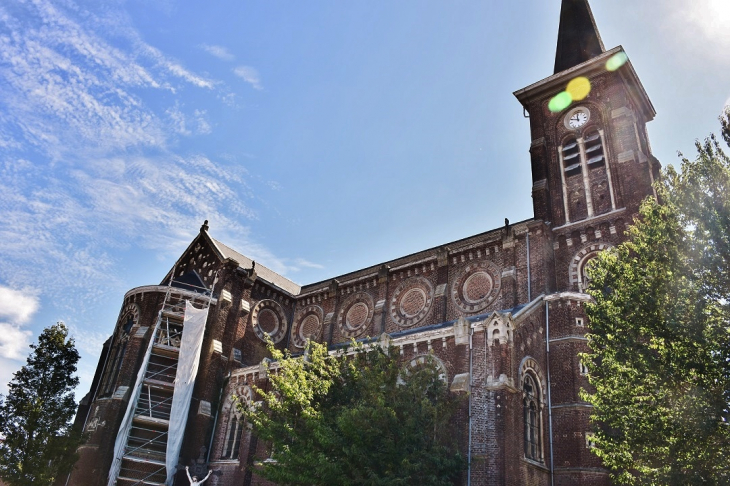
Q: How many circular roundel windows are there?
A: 5